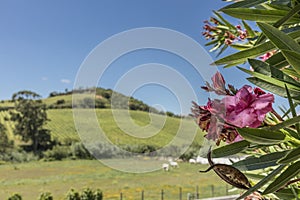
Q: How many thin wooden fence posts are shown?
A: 7